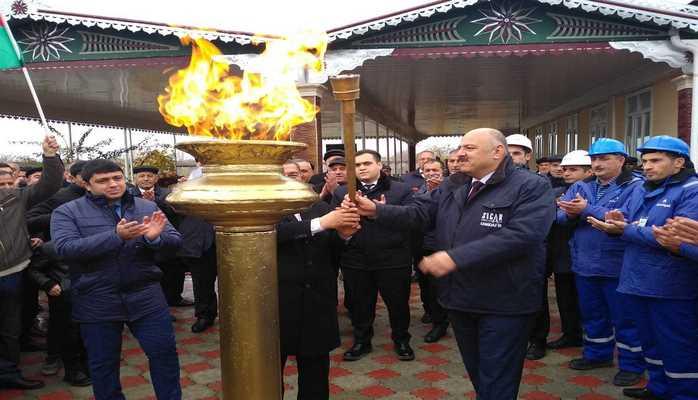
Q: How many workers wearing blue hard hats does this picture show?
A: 2